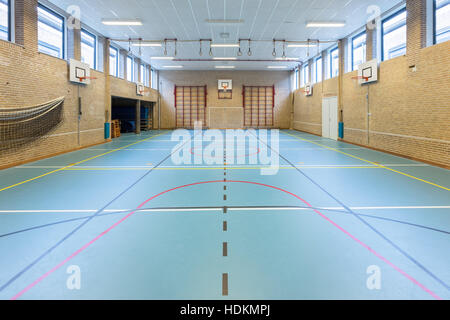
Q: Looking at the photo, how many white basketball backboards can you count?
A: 5